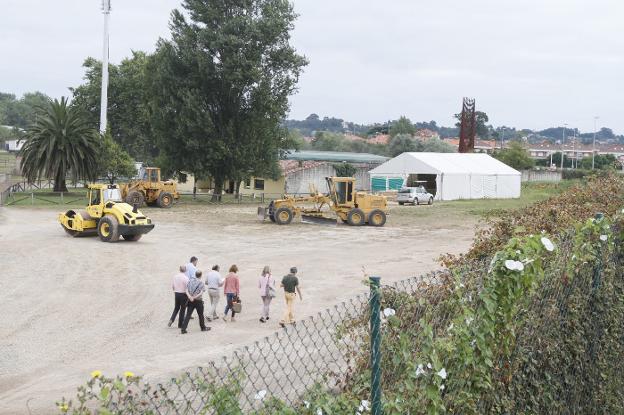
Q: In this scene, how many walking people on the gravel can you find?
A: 7